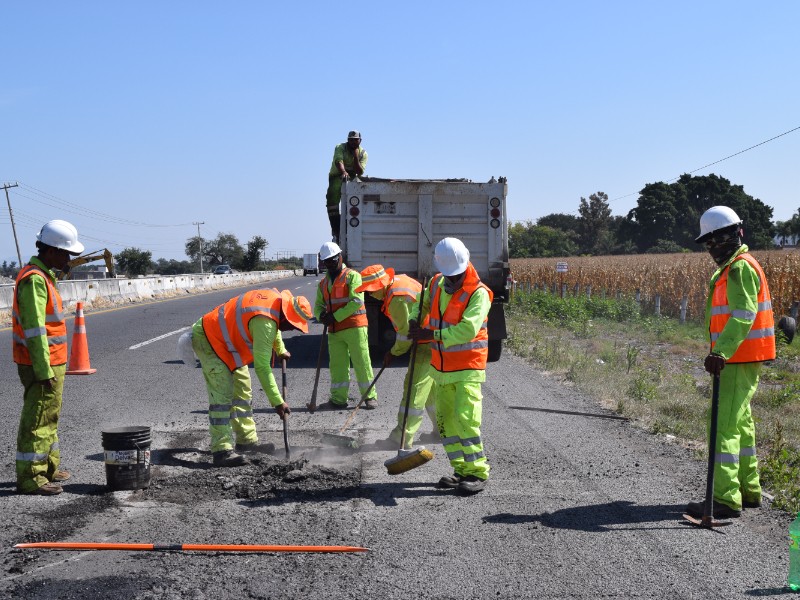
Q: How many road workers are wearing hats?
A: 7